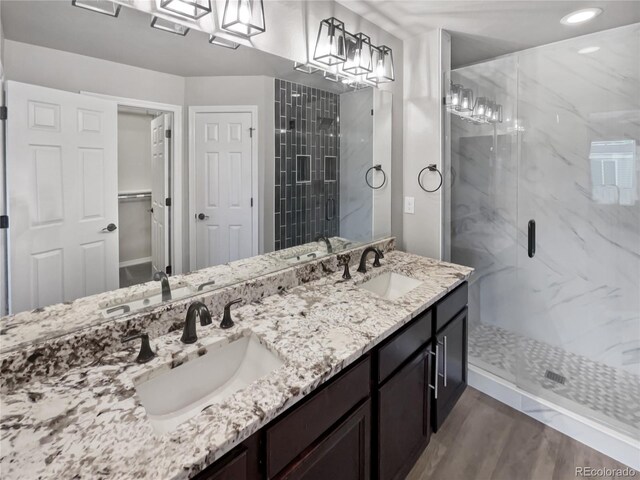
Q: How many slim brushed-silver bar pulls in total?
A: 2